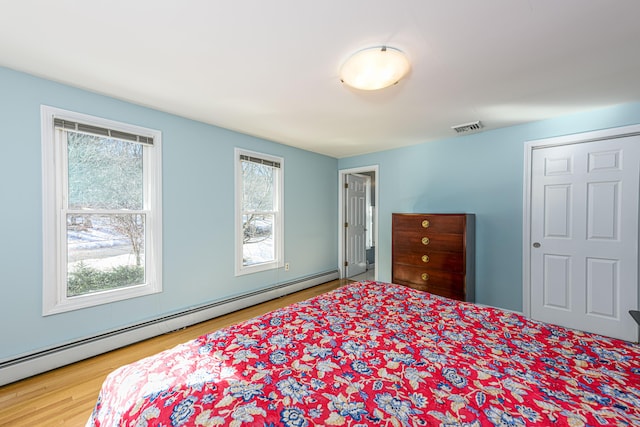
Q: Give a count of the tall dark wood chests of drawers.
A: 1